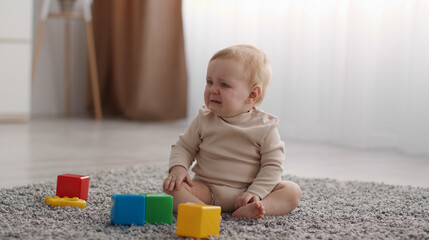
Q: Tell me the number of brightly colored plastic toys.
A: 5